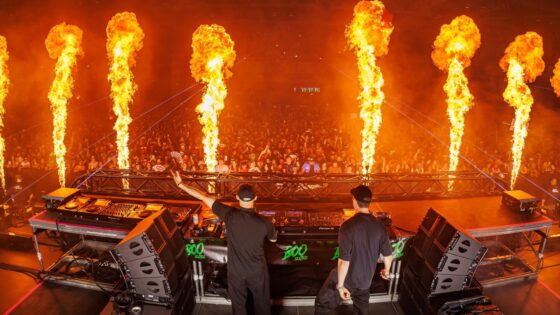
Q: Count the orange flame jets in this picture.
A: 8